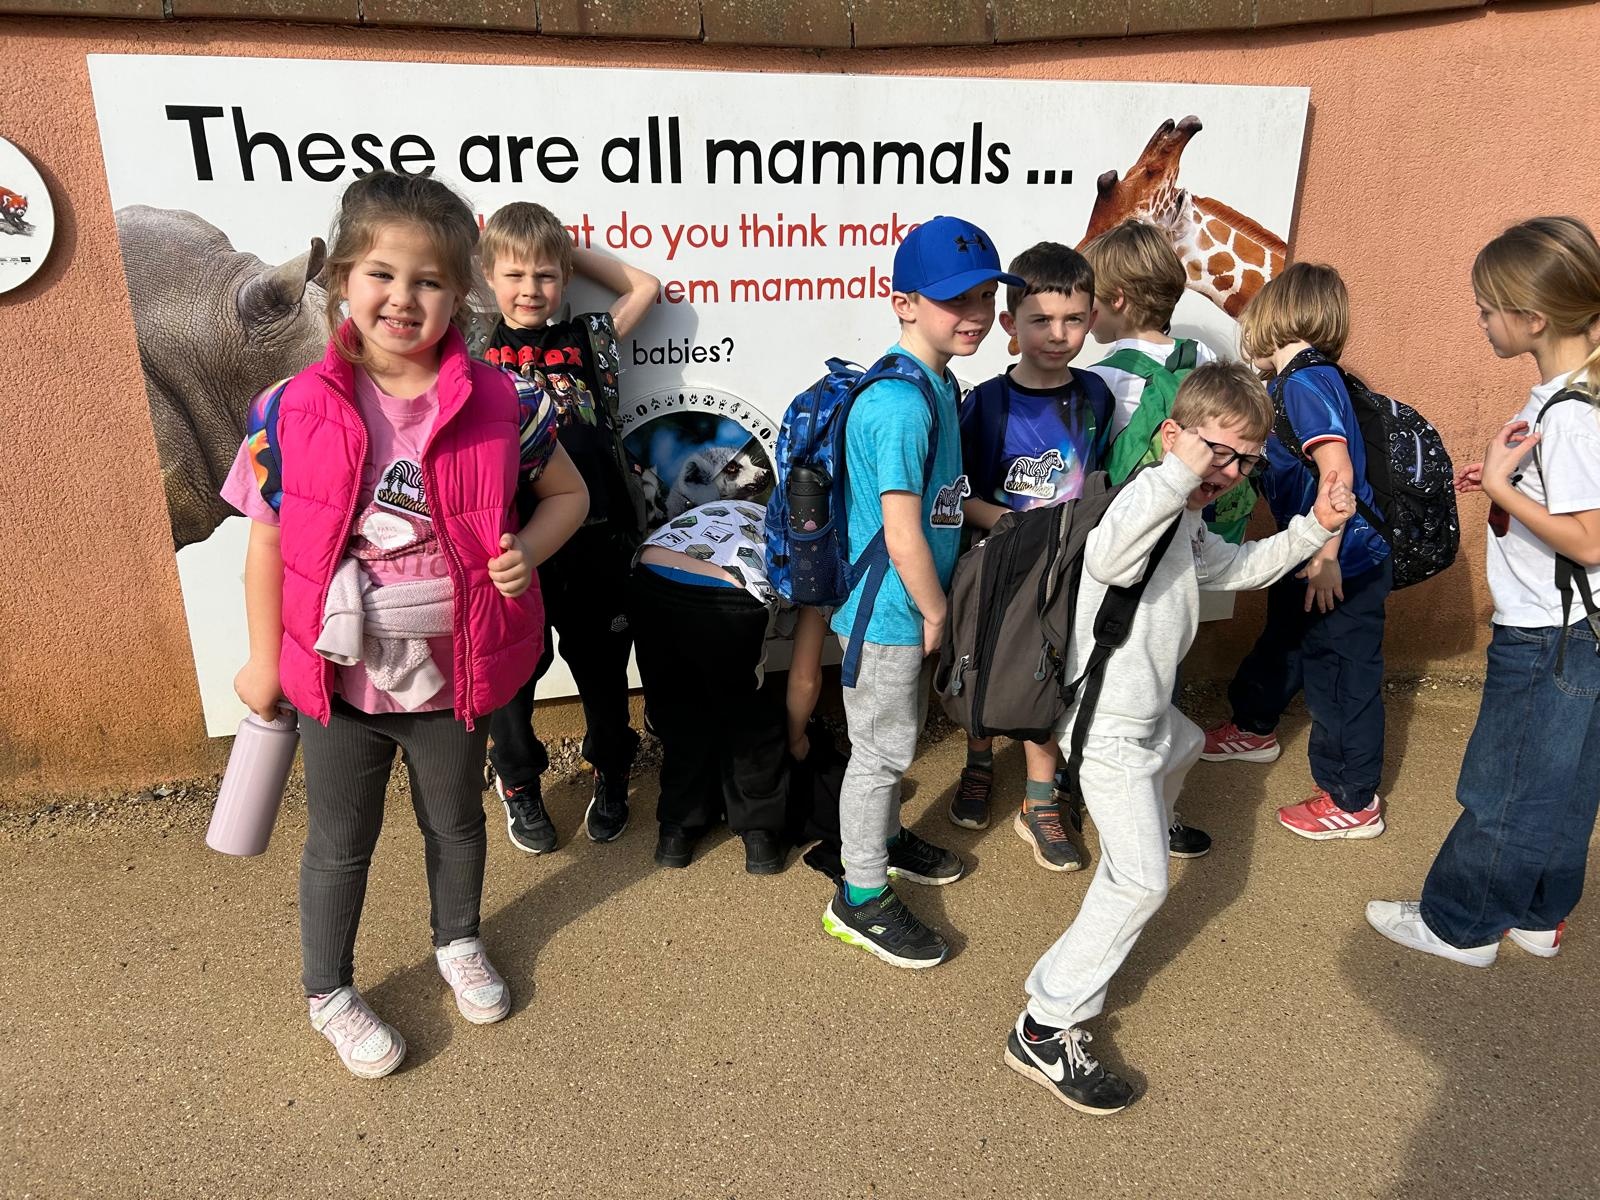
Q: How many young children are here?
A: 9